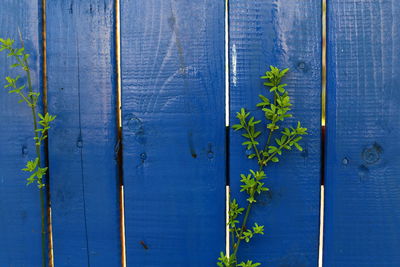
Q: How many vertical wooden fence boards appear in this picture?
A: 5